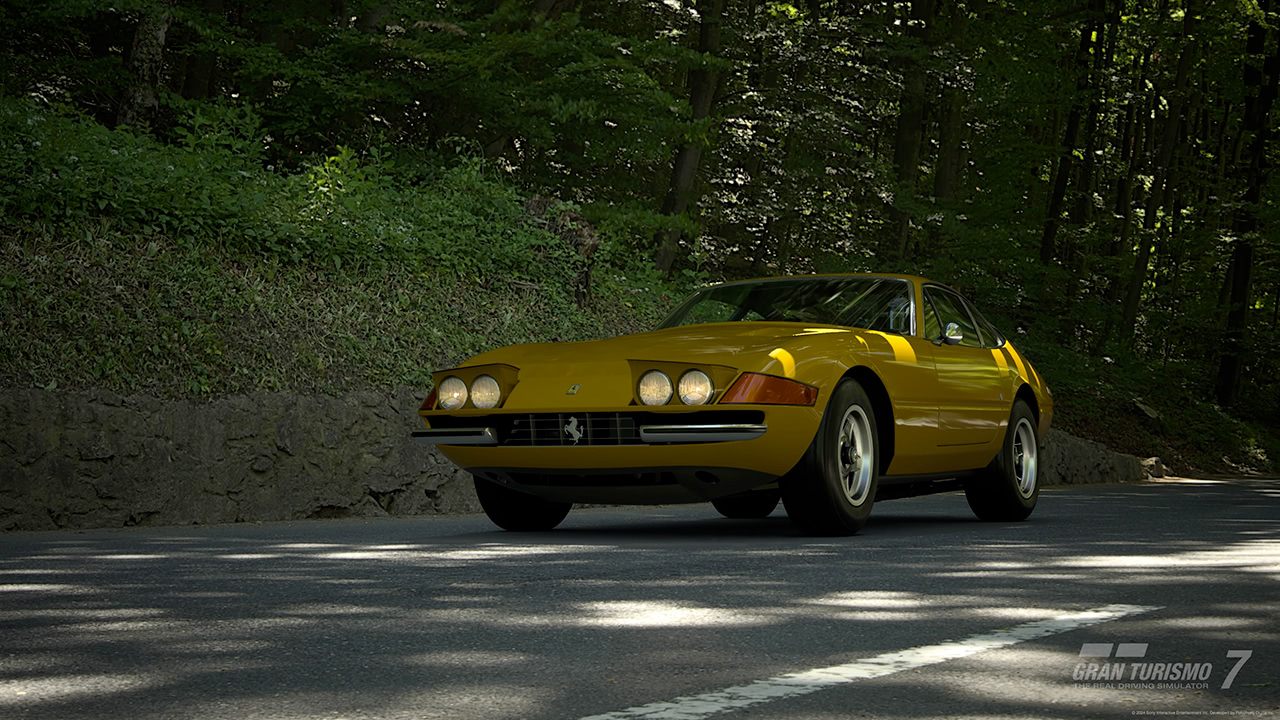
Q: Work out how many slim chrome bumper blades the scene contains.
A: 2